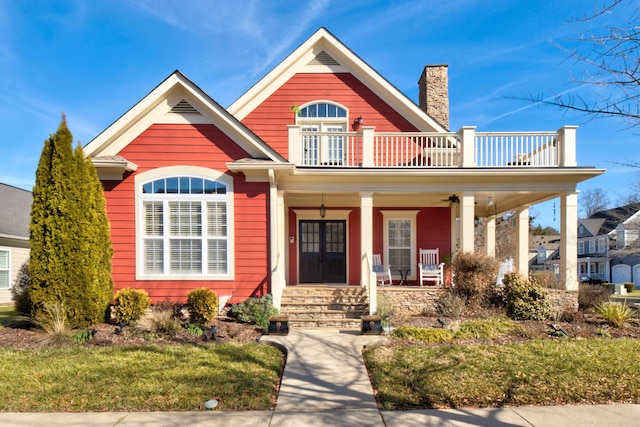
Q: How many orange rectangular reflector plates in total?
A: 0